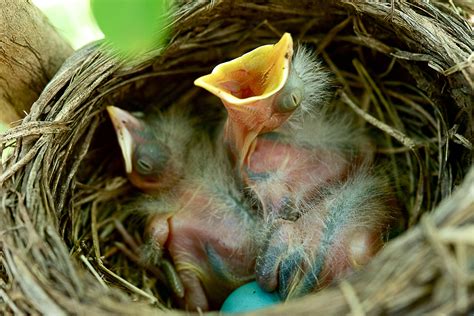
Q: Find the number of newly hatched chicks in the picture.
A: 3